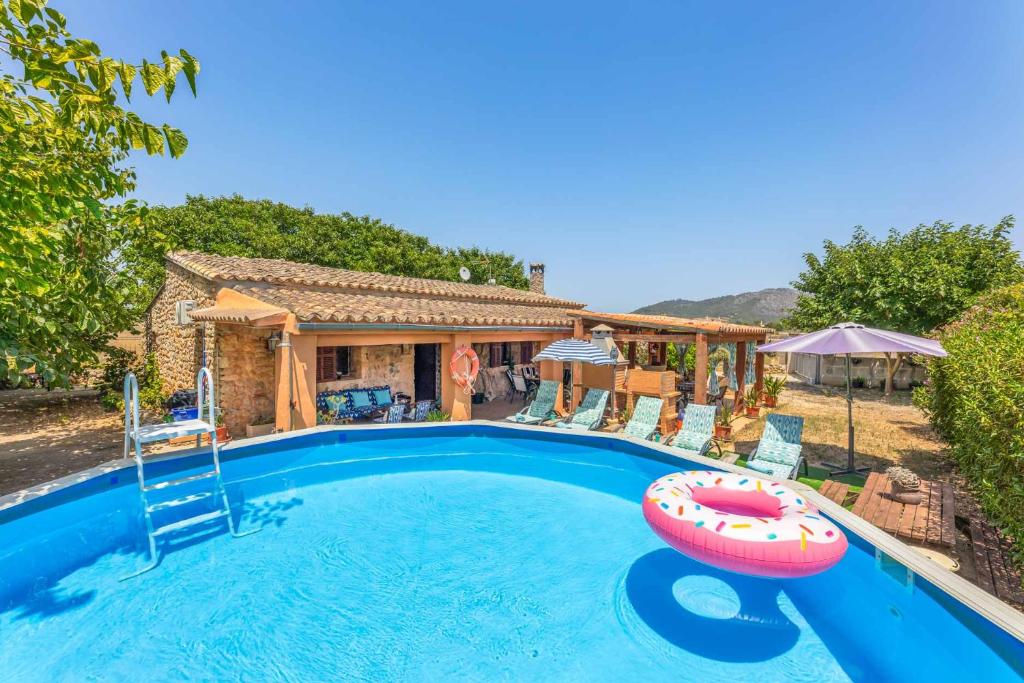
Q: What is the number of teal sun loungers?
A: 5